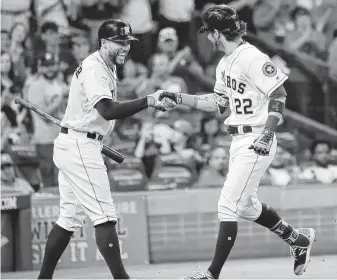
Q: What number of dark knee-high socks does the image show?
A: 4